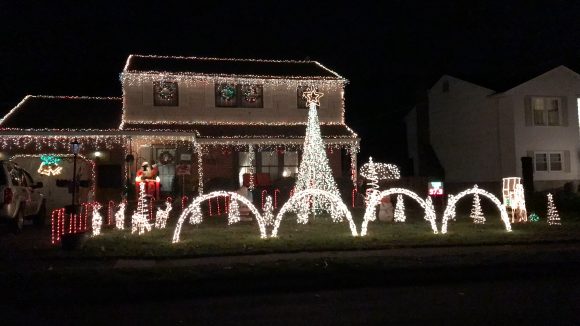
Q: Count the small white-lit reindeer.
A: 4